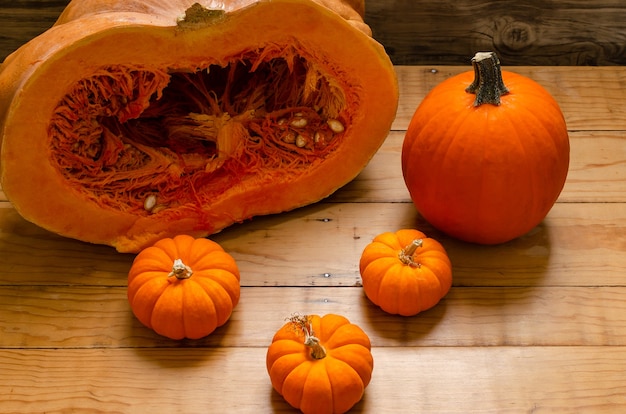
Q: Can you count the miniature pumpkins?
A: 3